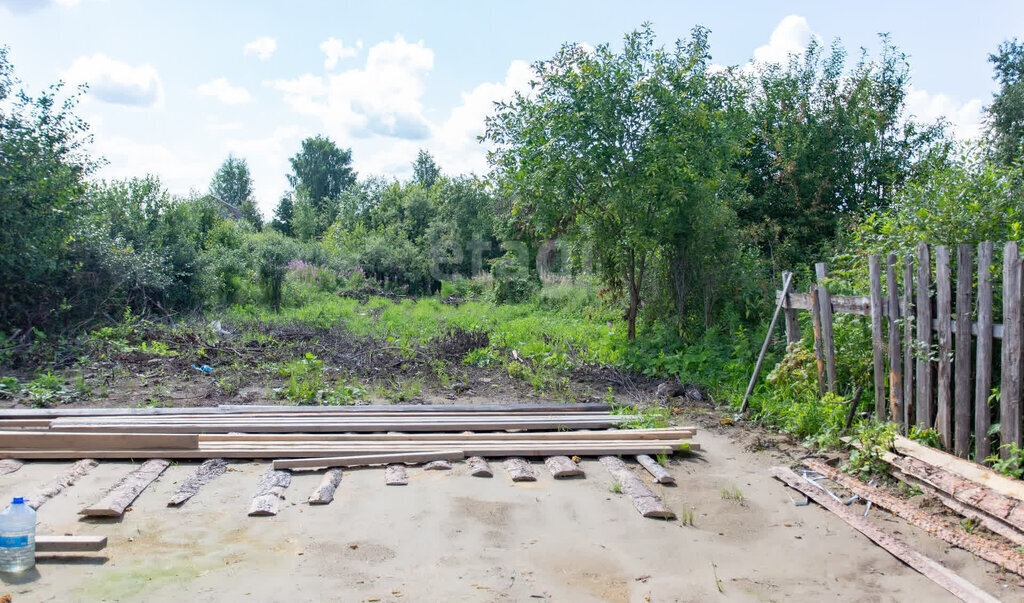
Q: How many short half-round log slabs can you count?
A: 13